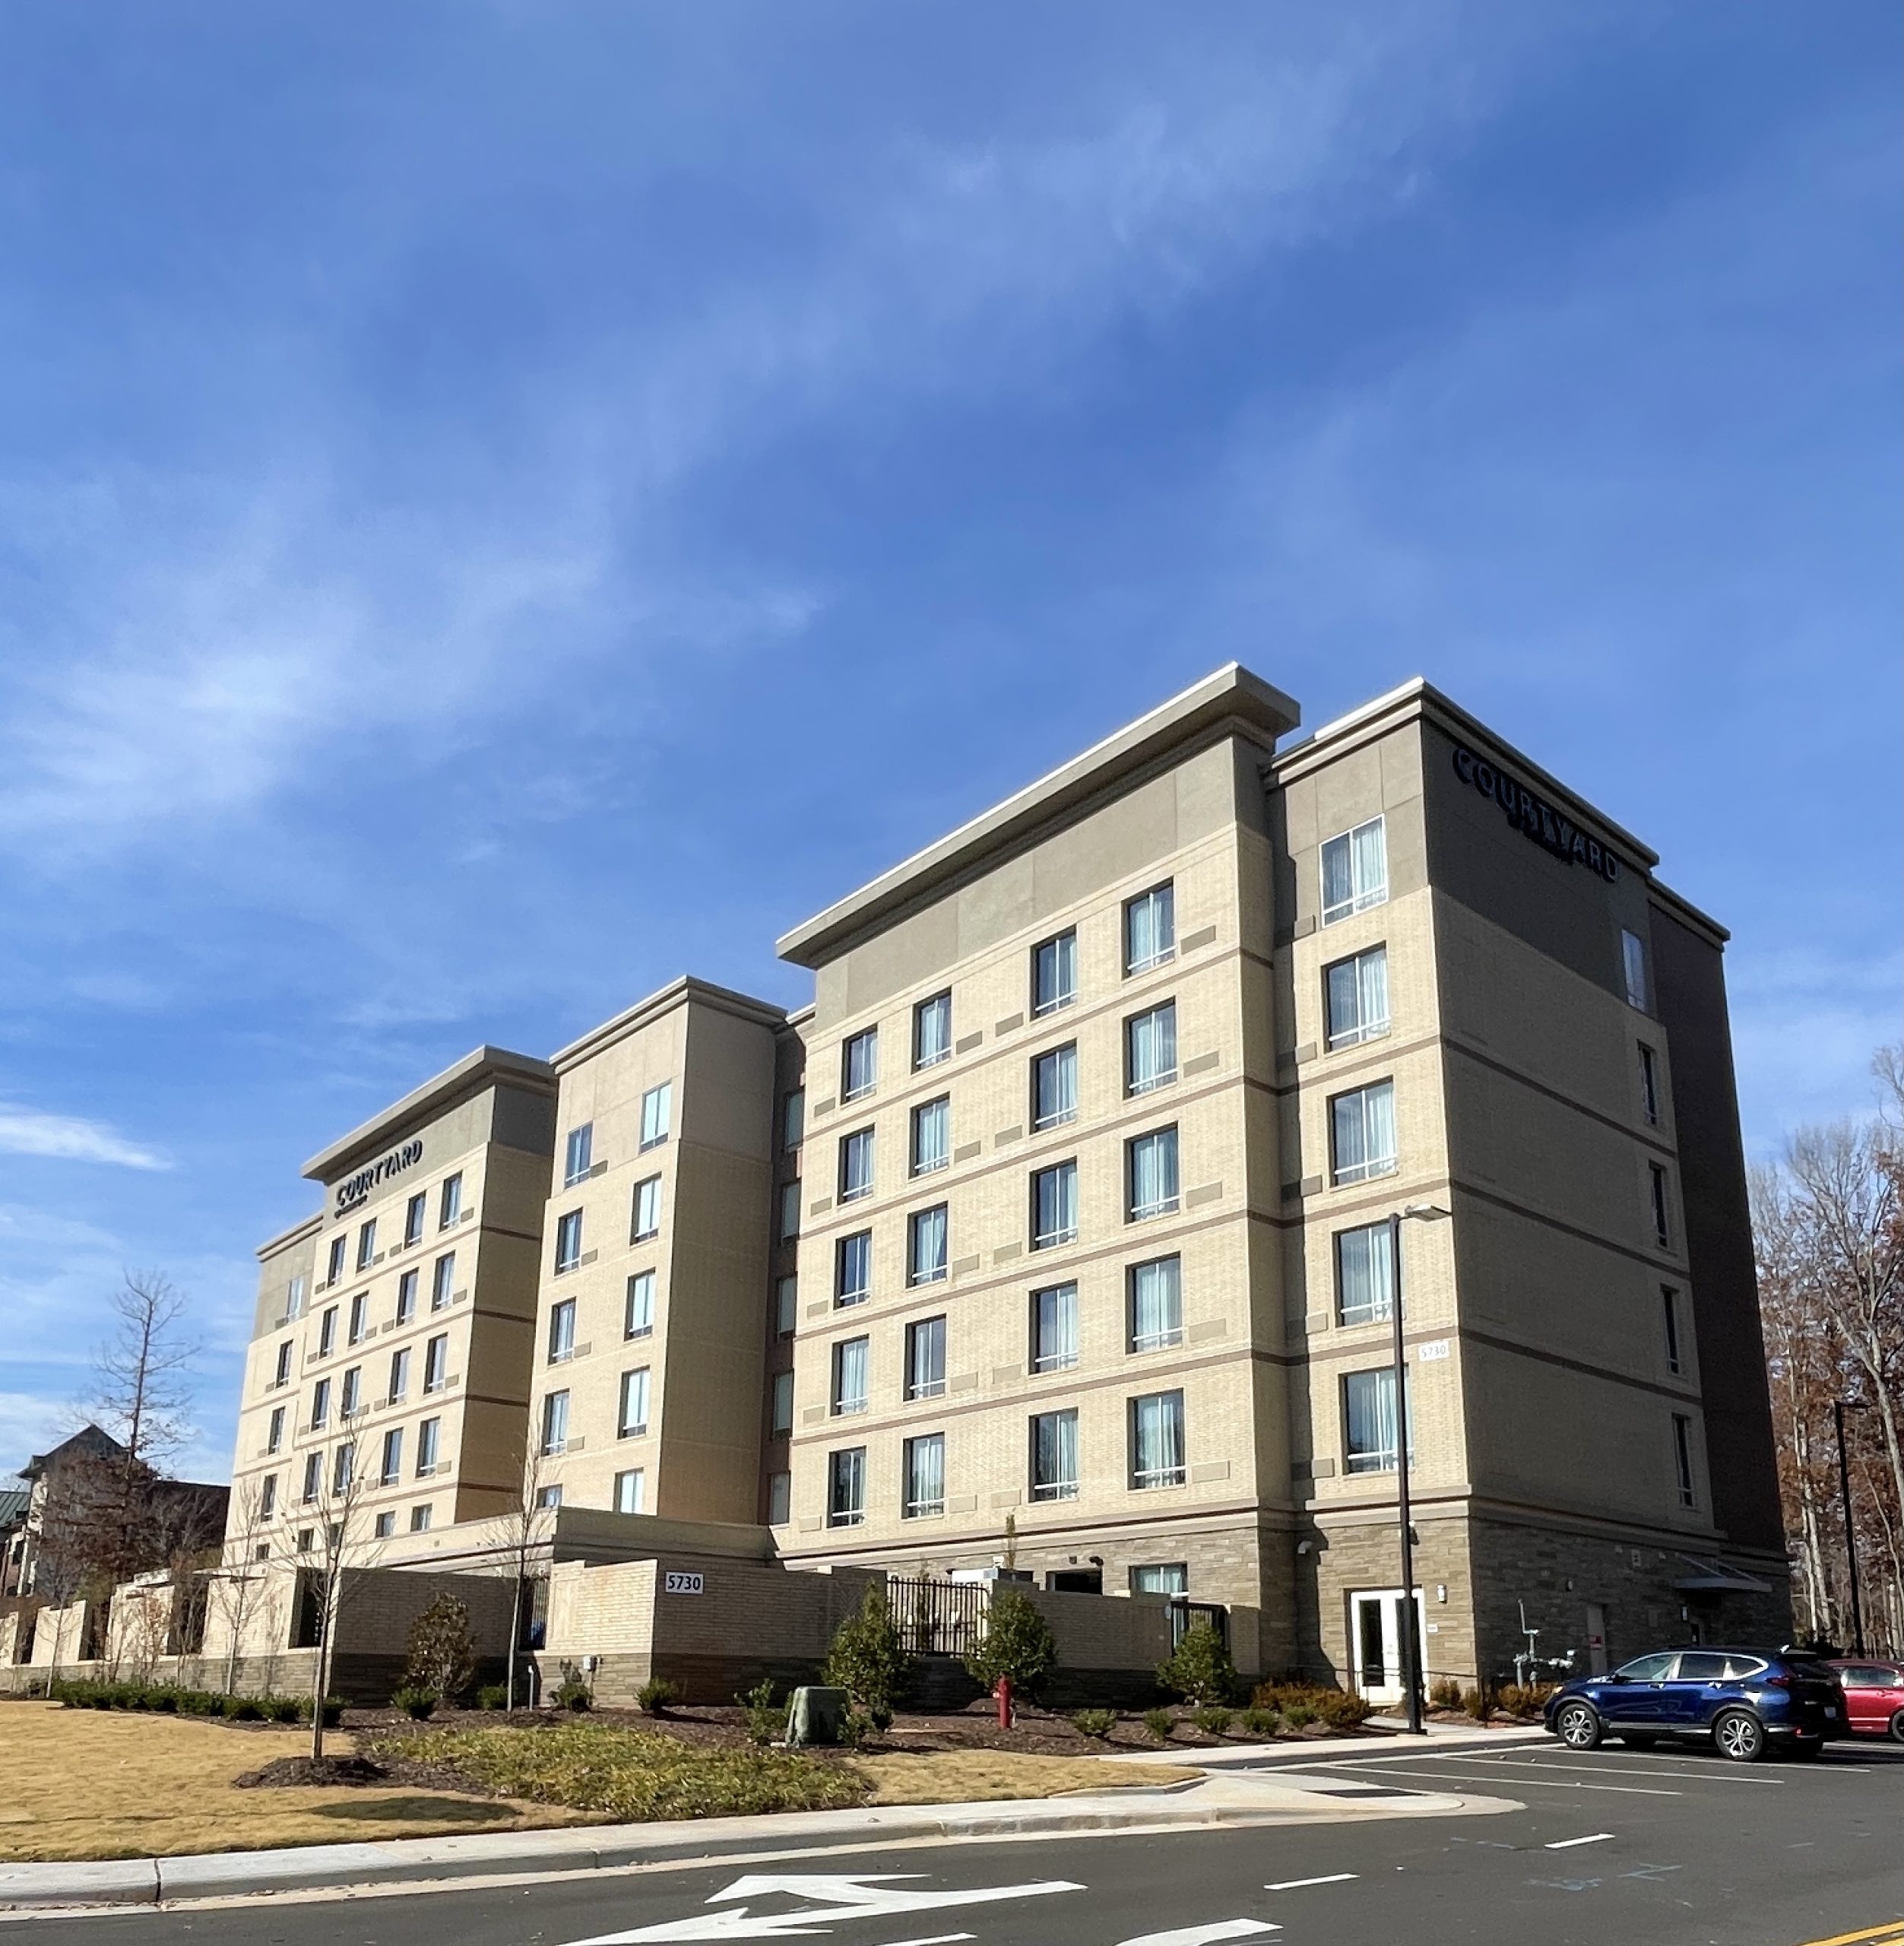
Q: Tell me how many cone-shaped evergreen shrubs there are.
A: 3